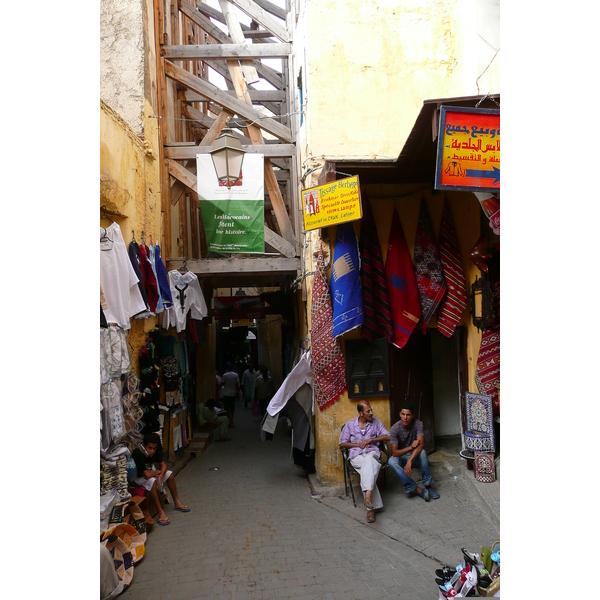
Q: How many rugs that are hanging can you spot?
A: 7